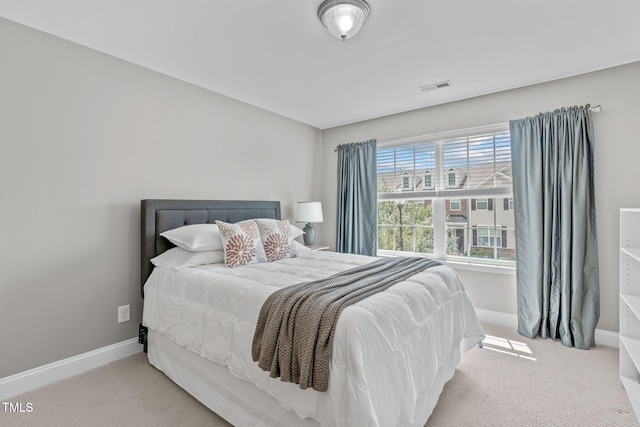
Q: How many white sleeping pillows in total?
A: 4